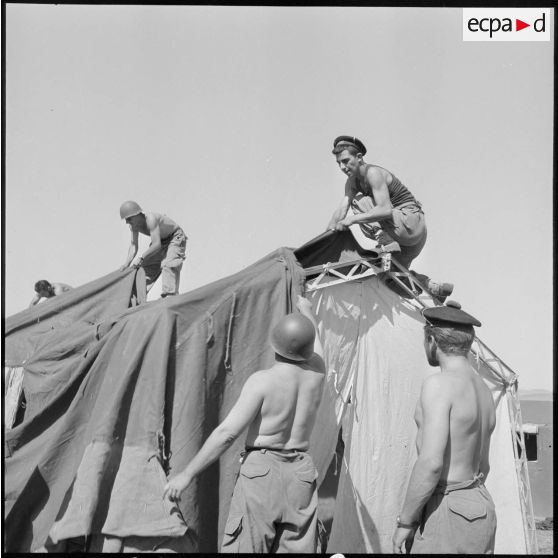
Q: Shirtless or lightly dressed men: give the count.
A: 5